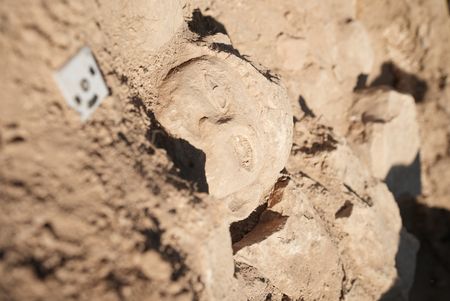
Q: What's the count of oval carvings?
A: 2